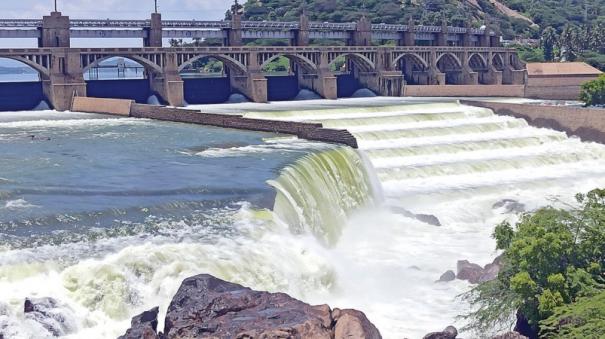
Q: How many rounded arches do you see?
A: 9